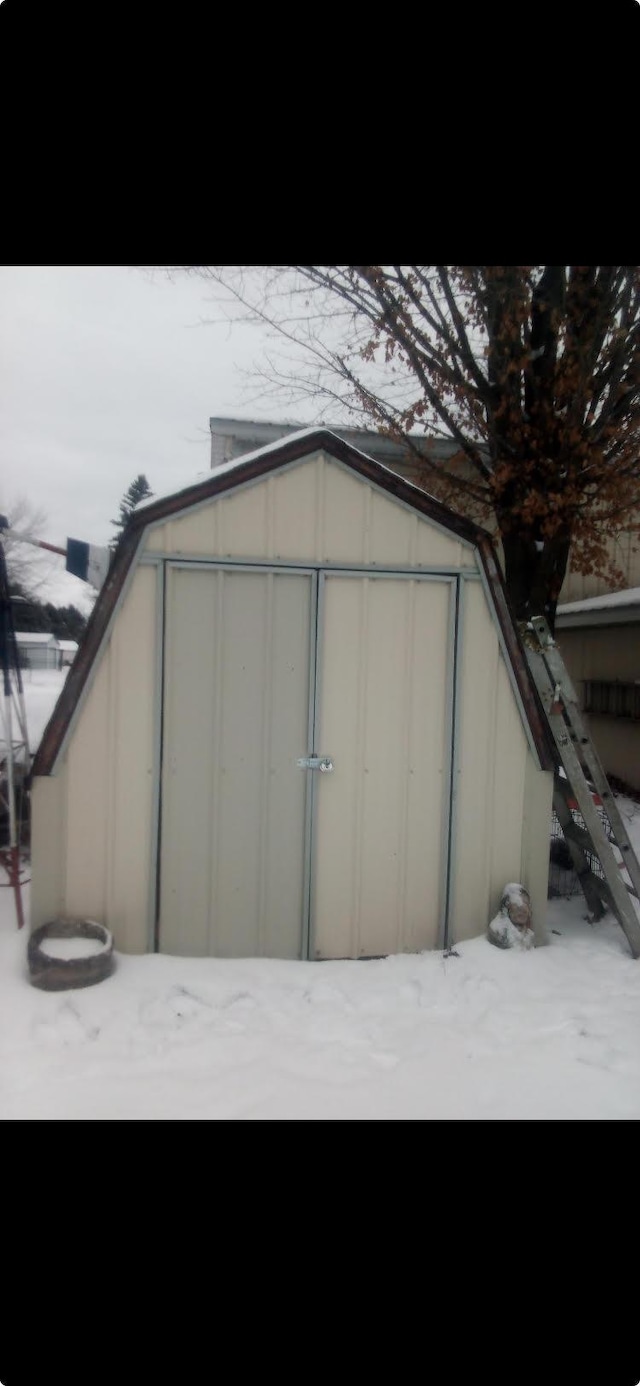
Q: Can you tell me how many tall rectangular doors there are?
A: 2